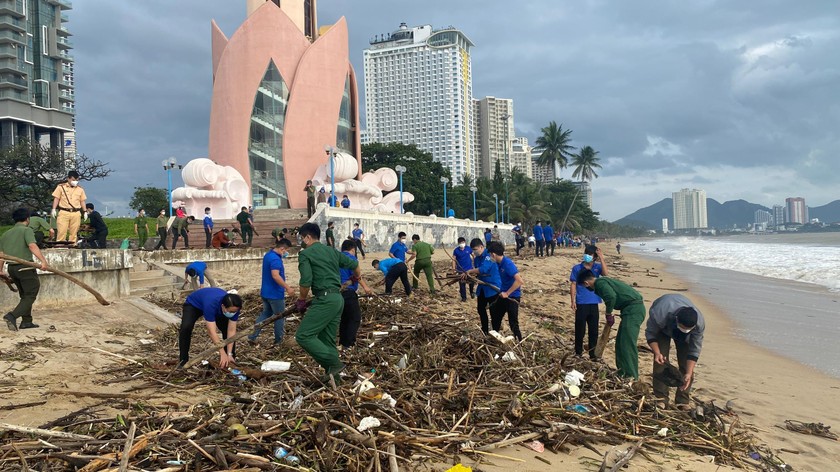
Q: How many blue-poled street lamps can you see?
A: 7